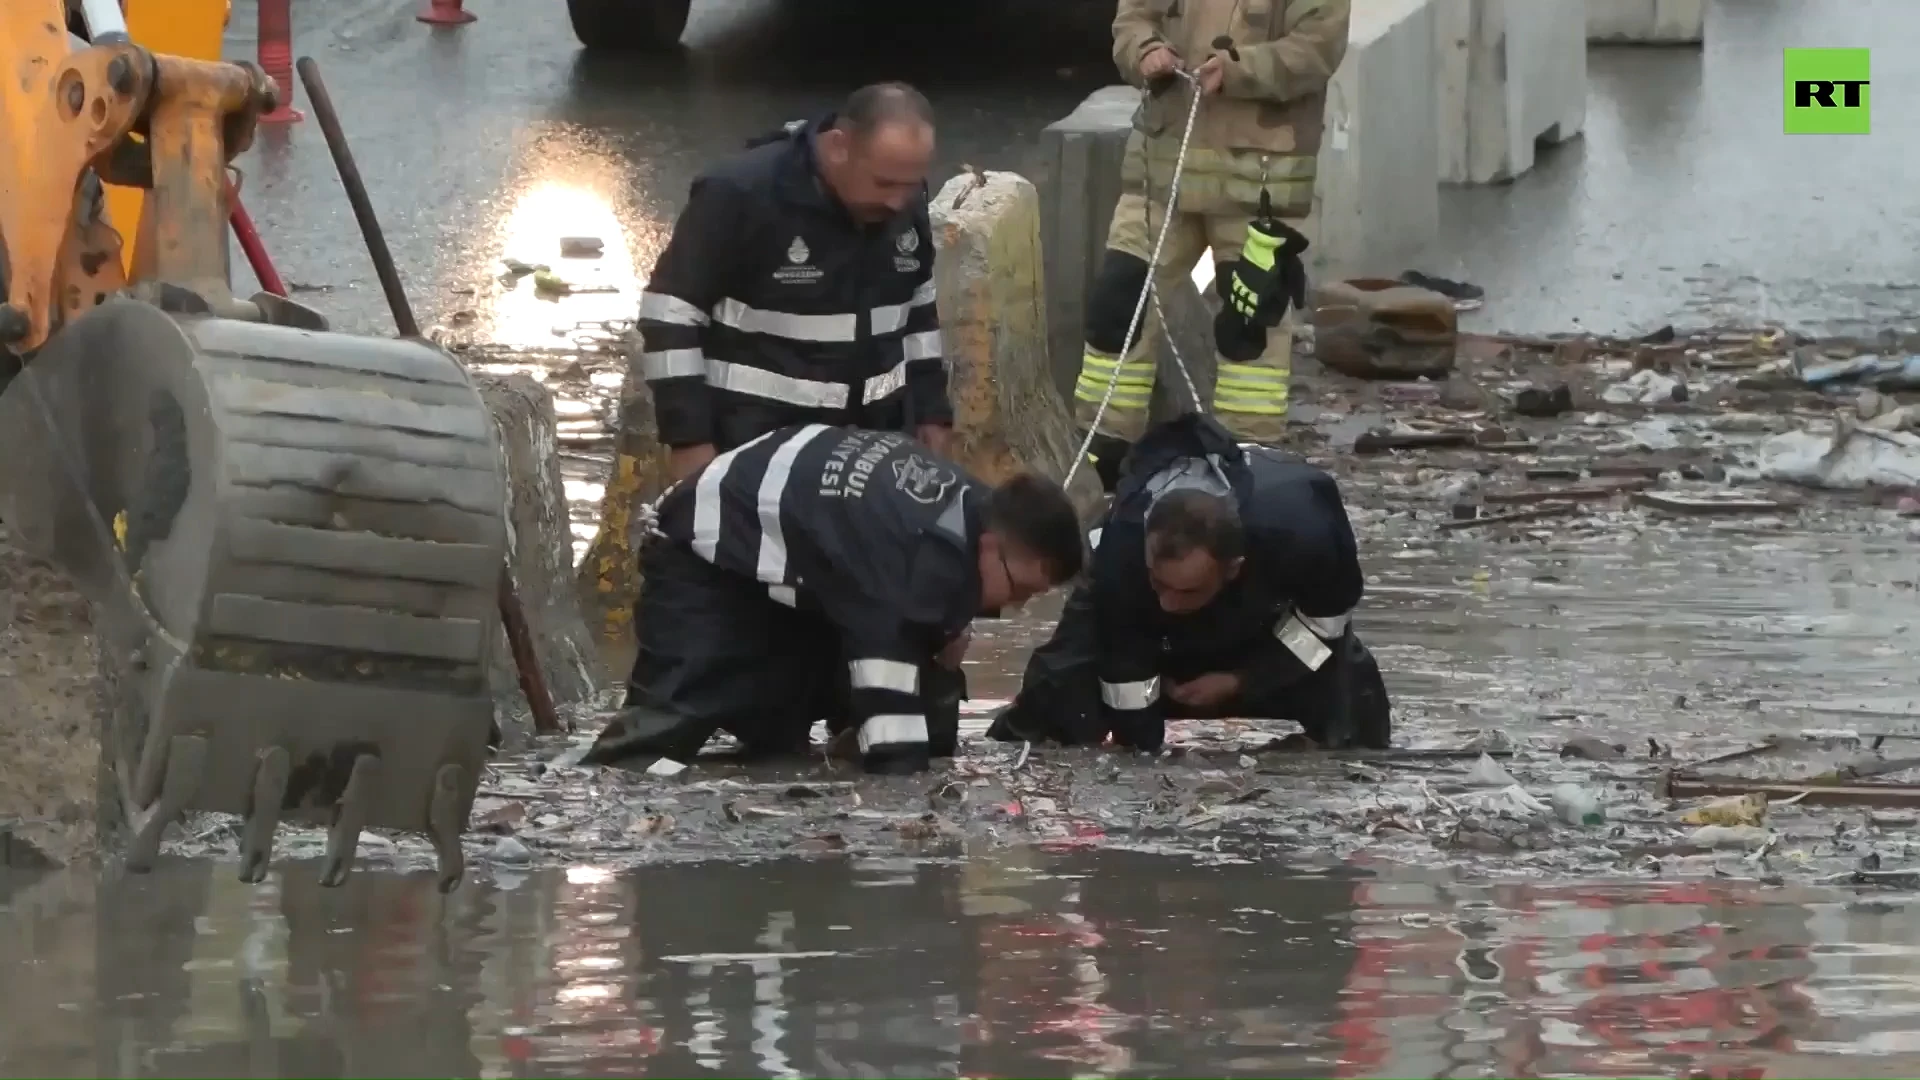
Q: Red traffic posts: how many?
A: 2